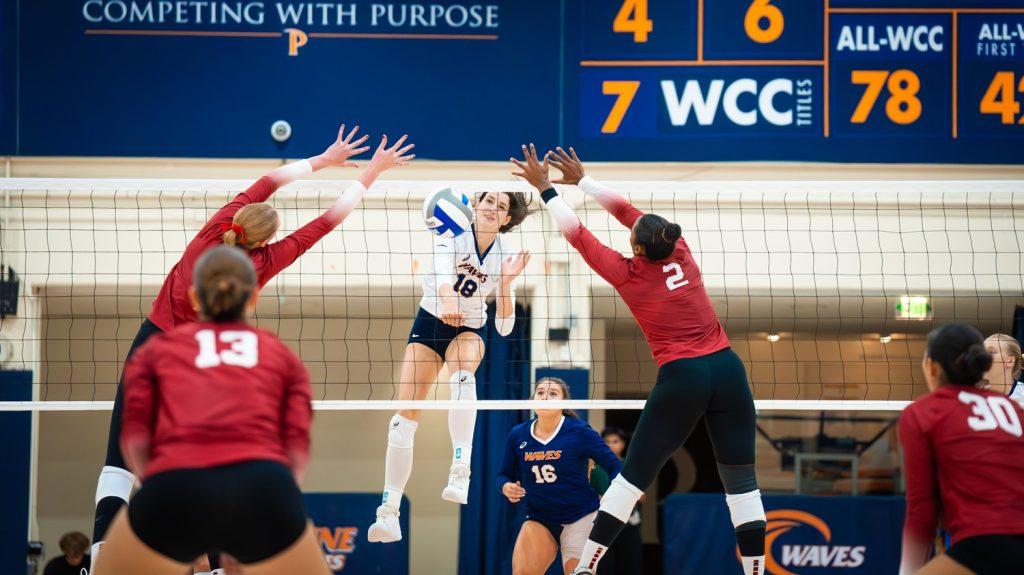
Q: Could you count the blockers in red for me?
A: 2